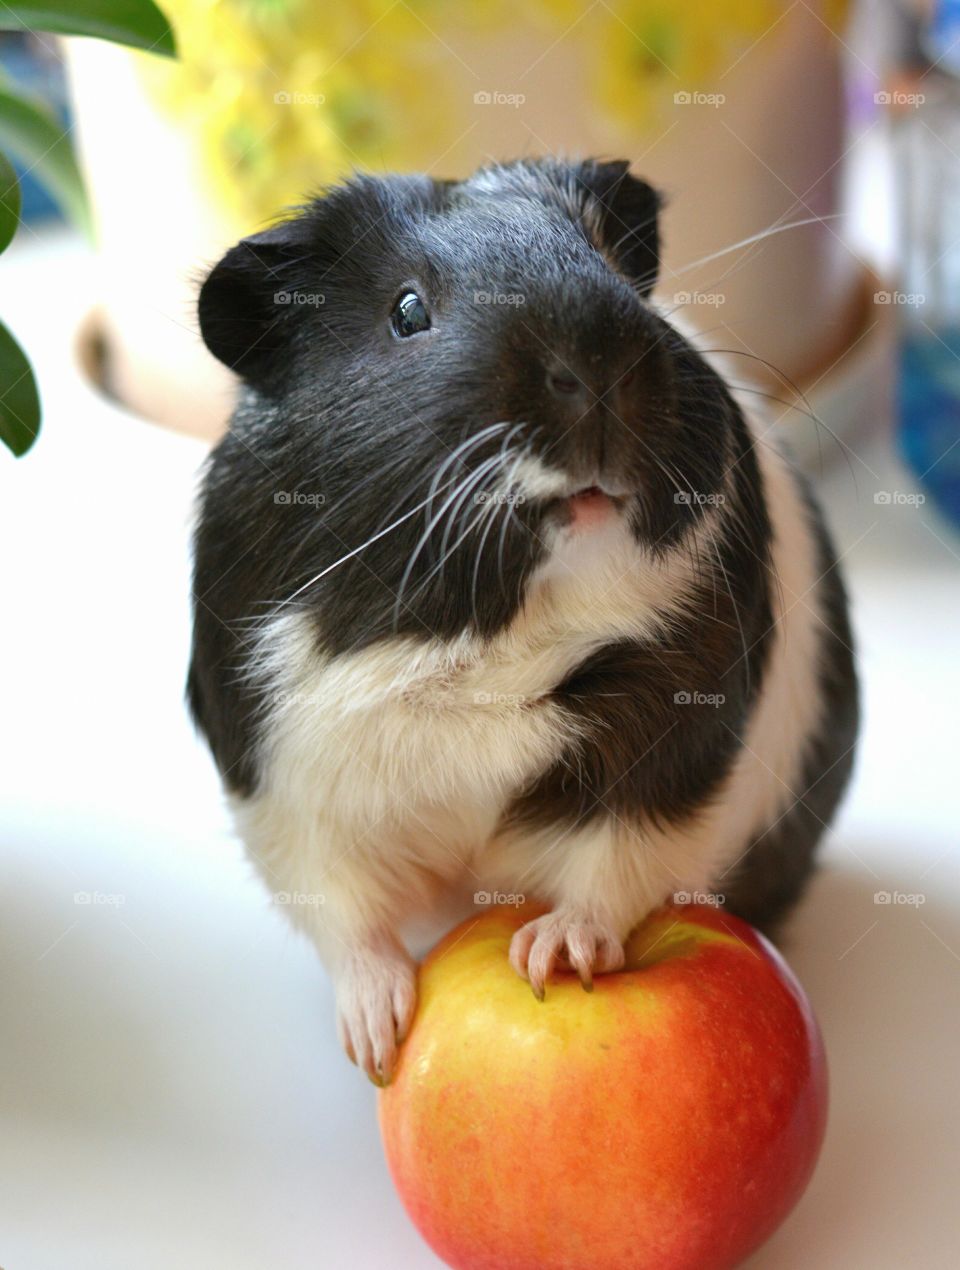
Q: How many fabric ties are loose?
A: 0